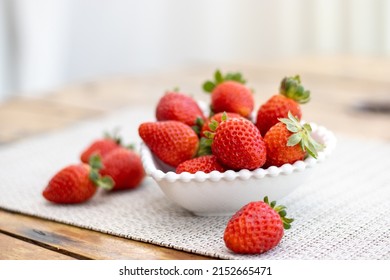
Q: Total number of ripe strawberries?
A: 12